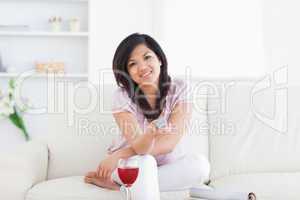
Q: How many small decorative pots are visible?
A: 2